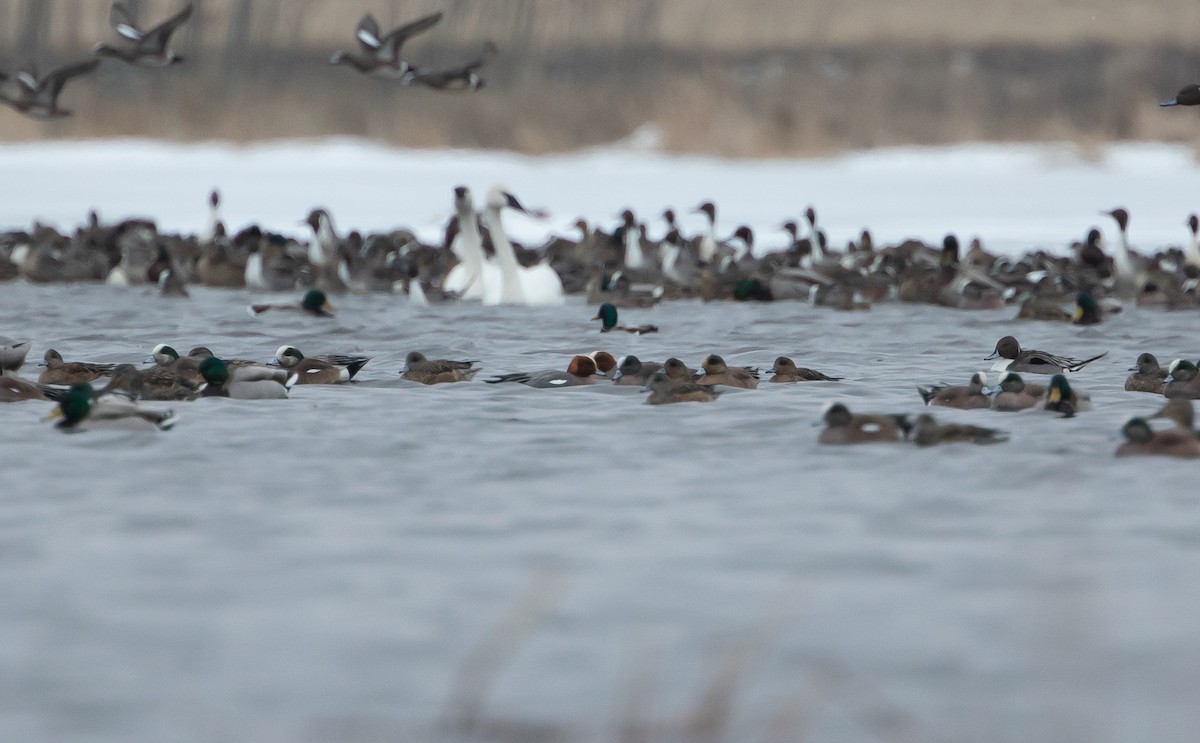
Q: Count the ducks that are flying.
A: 5